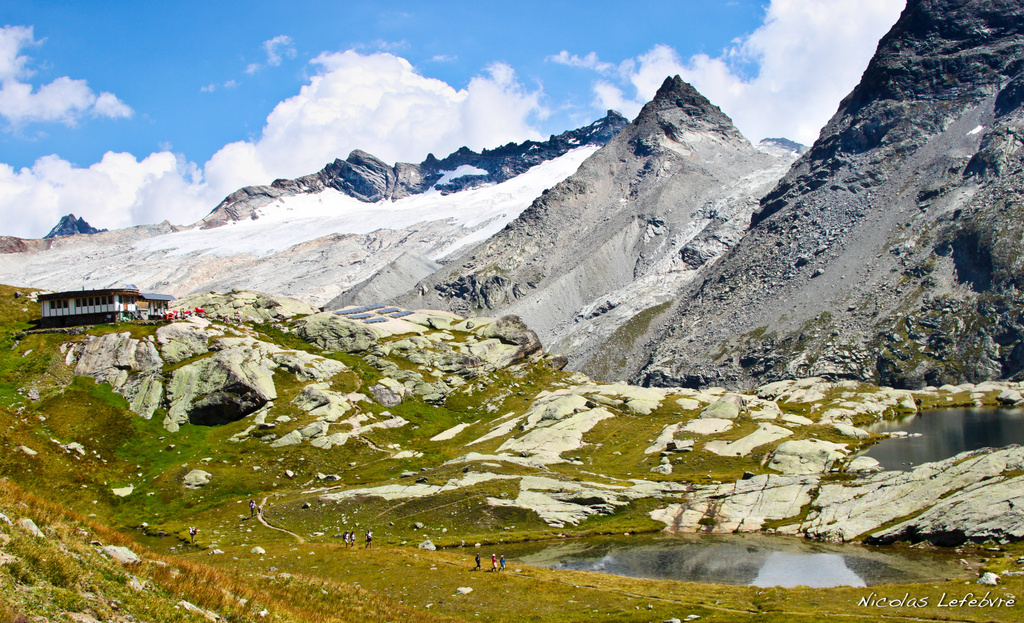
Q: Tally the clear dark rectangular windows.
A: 9